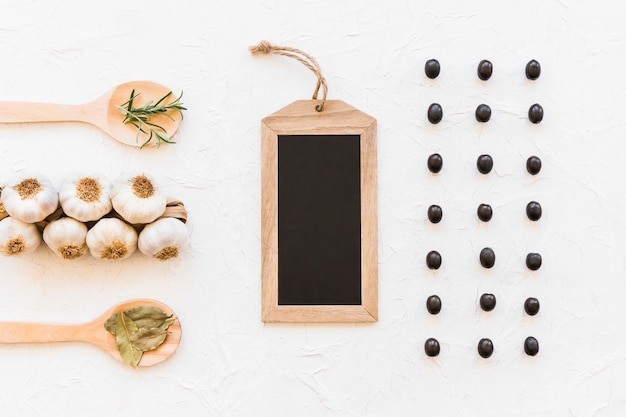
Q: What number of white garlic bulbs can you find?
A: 7